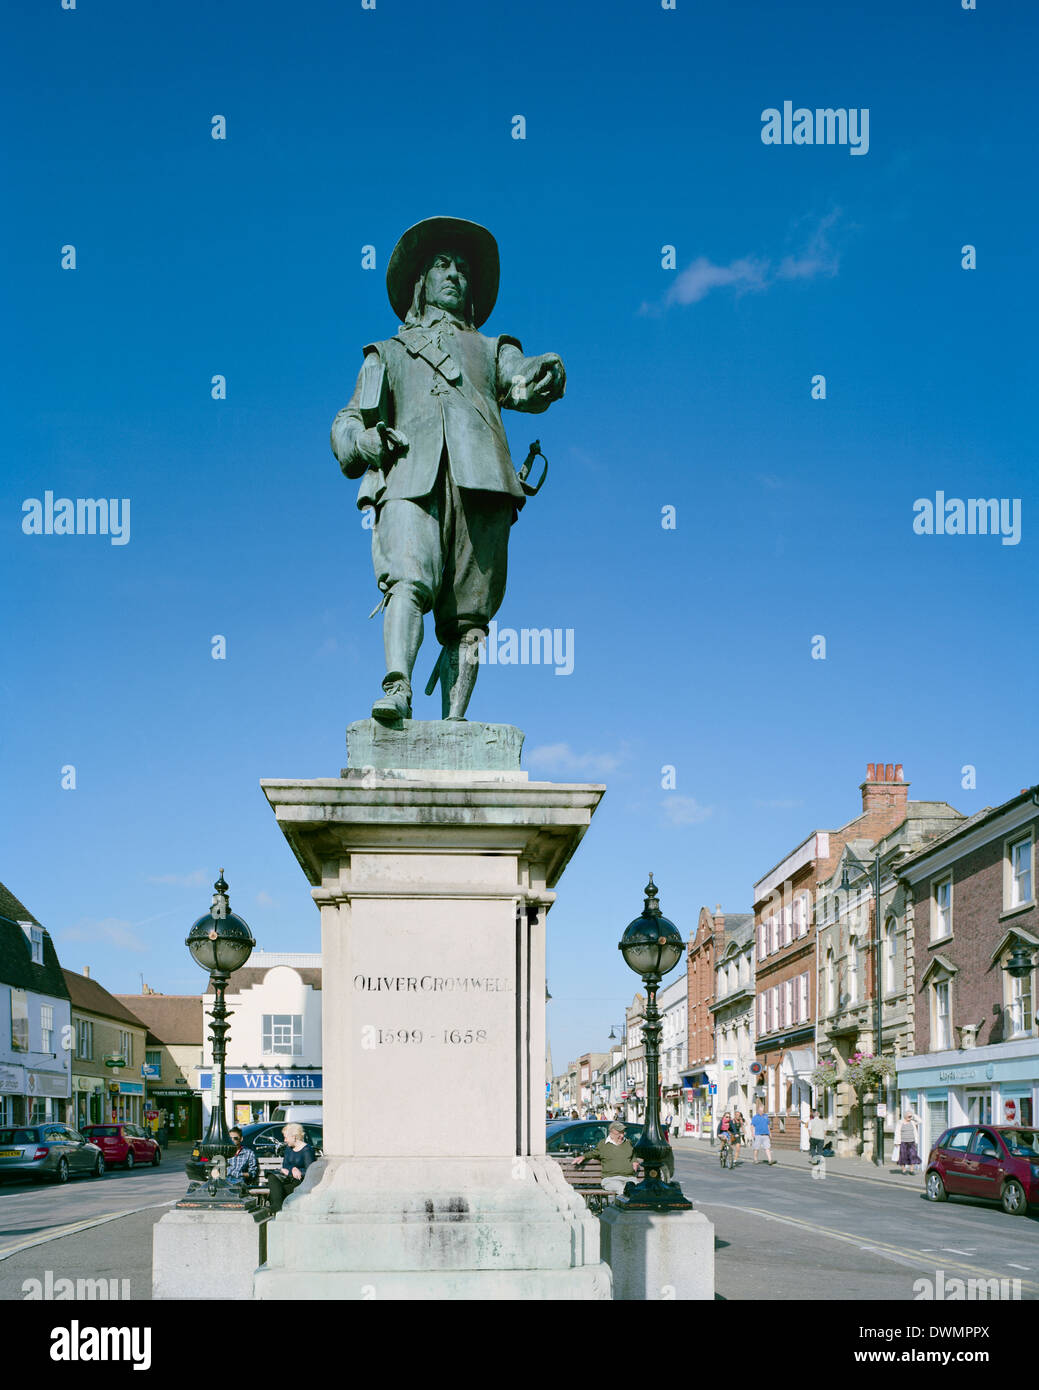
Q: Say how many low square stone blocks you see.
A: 2